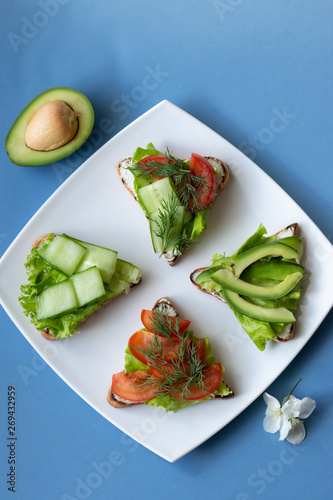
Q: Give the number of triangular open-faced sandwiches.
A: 4